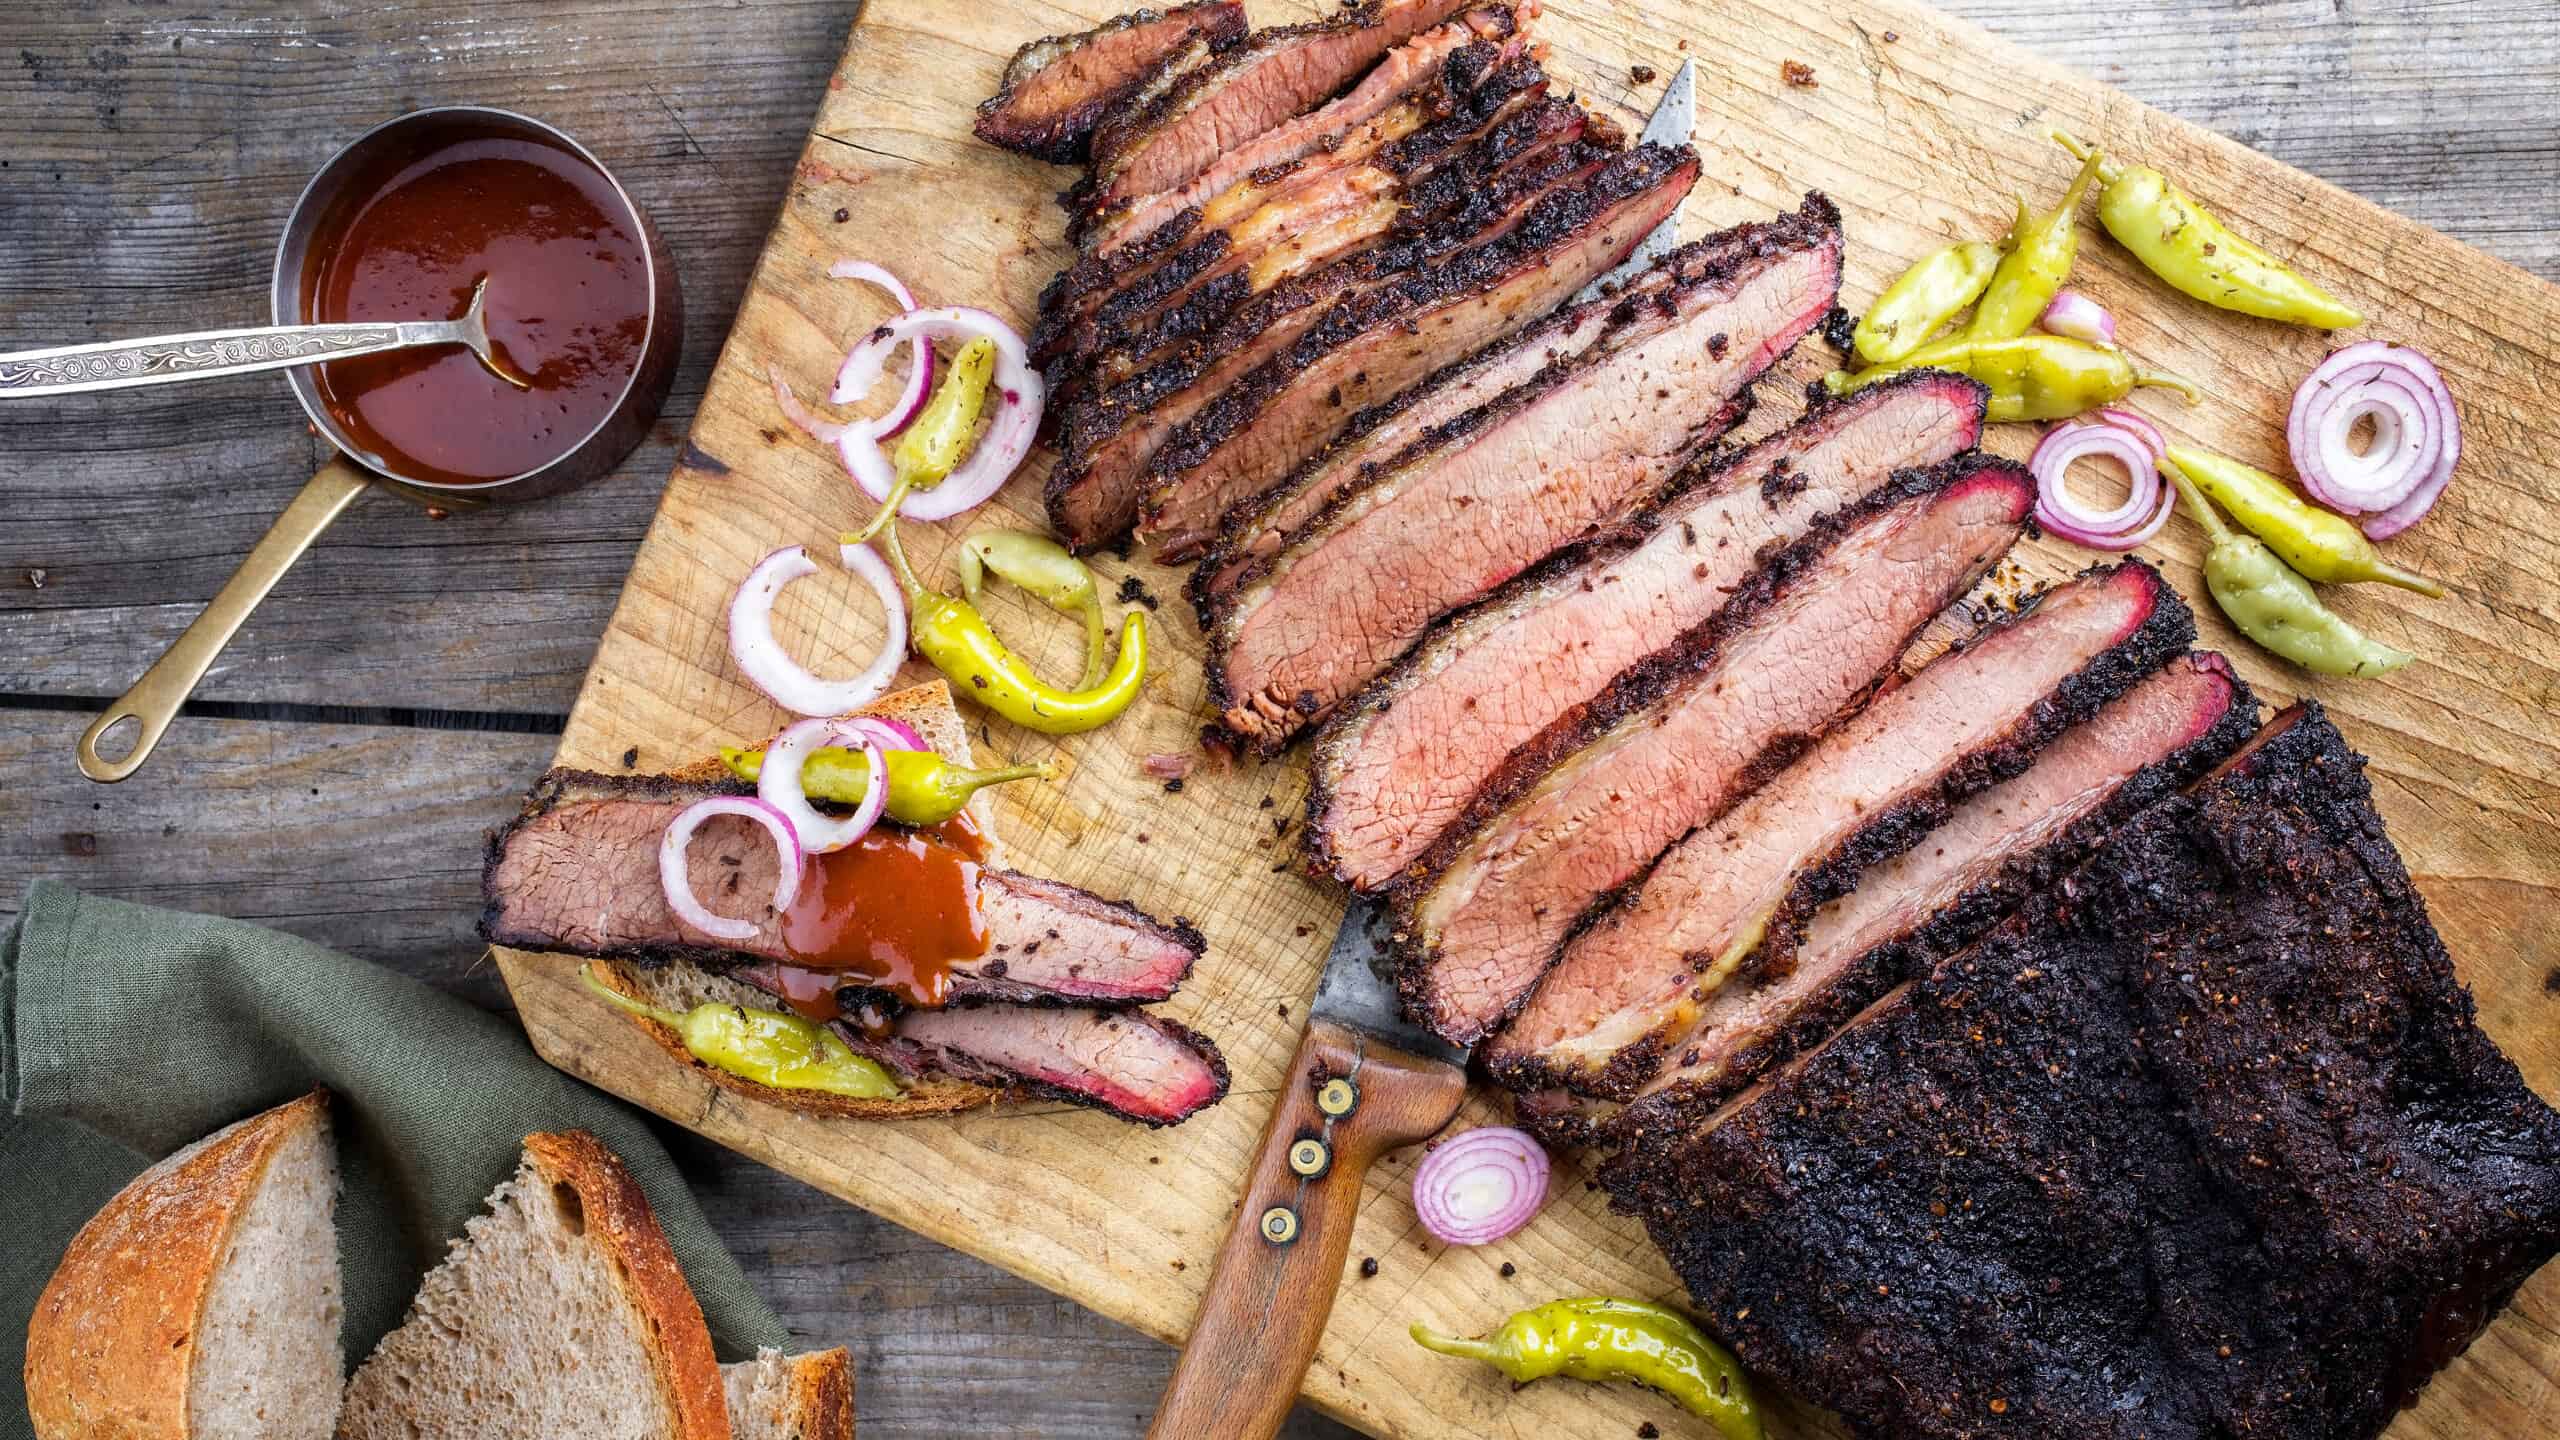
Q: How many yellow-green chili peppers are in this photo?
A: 12